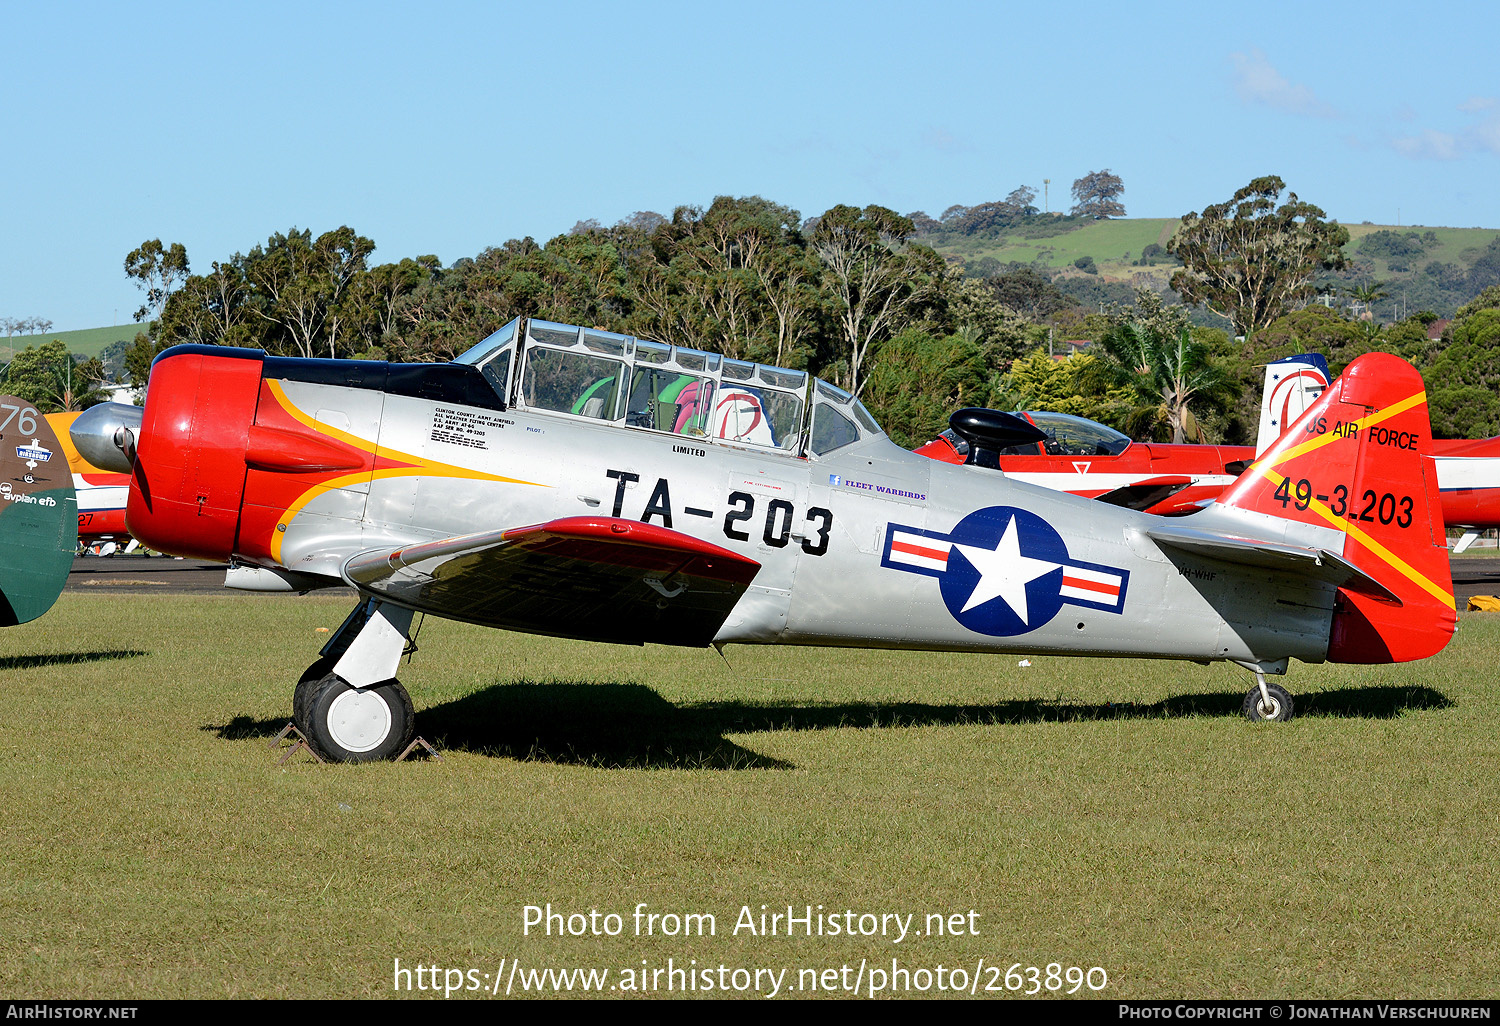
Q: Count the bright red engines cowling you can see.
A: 1